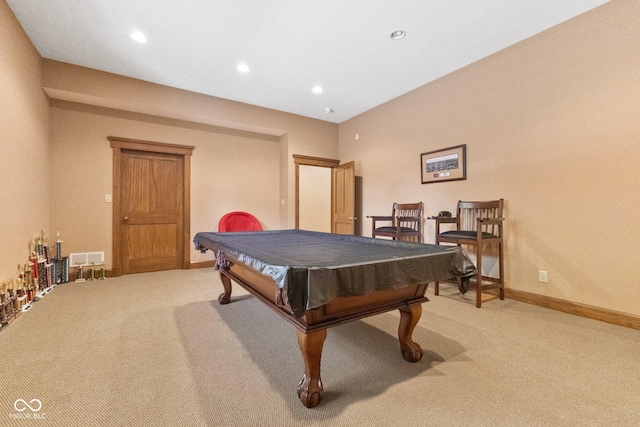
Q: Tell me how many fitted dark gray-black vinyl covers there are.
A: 1